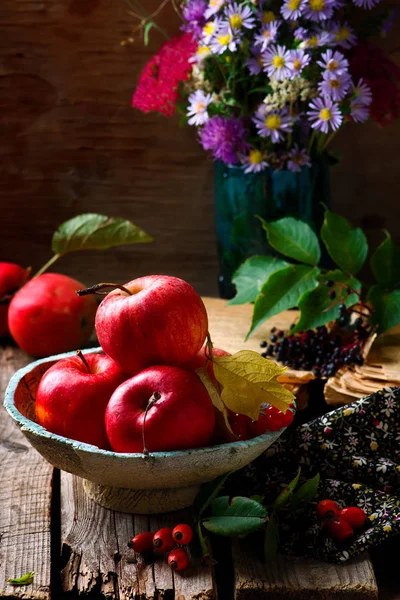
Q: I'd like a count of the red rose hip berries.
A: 7